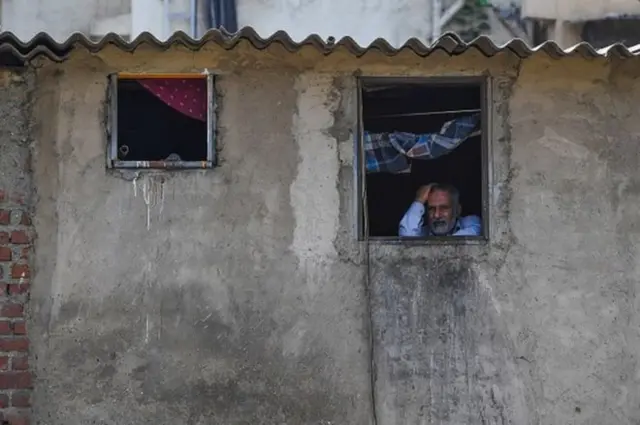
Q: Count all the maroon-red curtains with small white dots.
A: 1